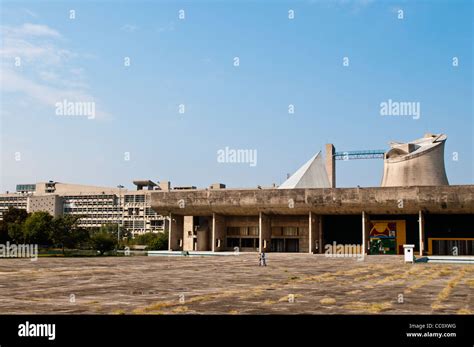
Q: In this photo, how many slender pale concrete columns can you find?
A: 6